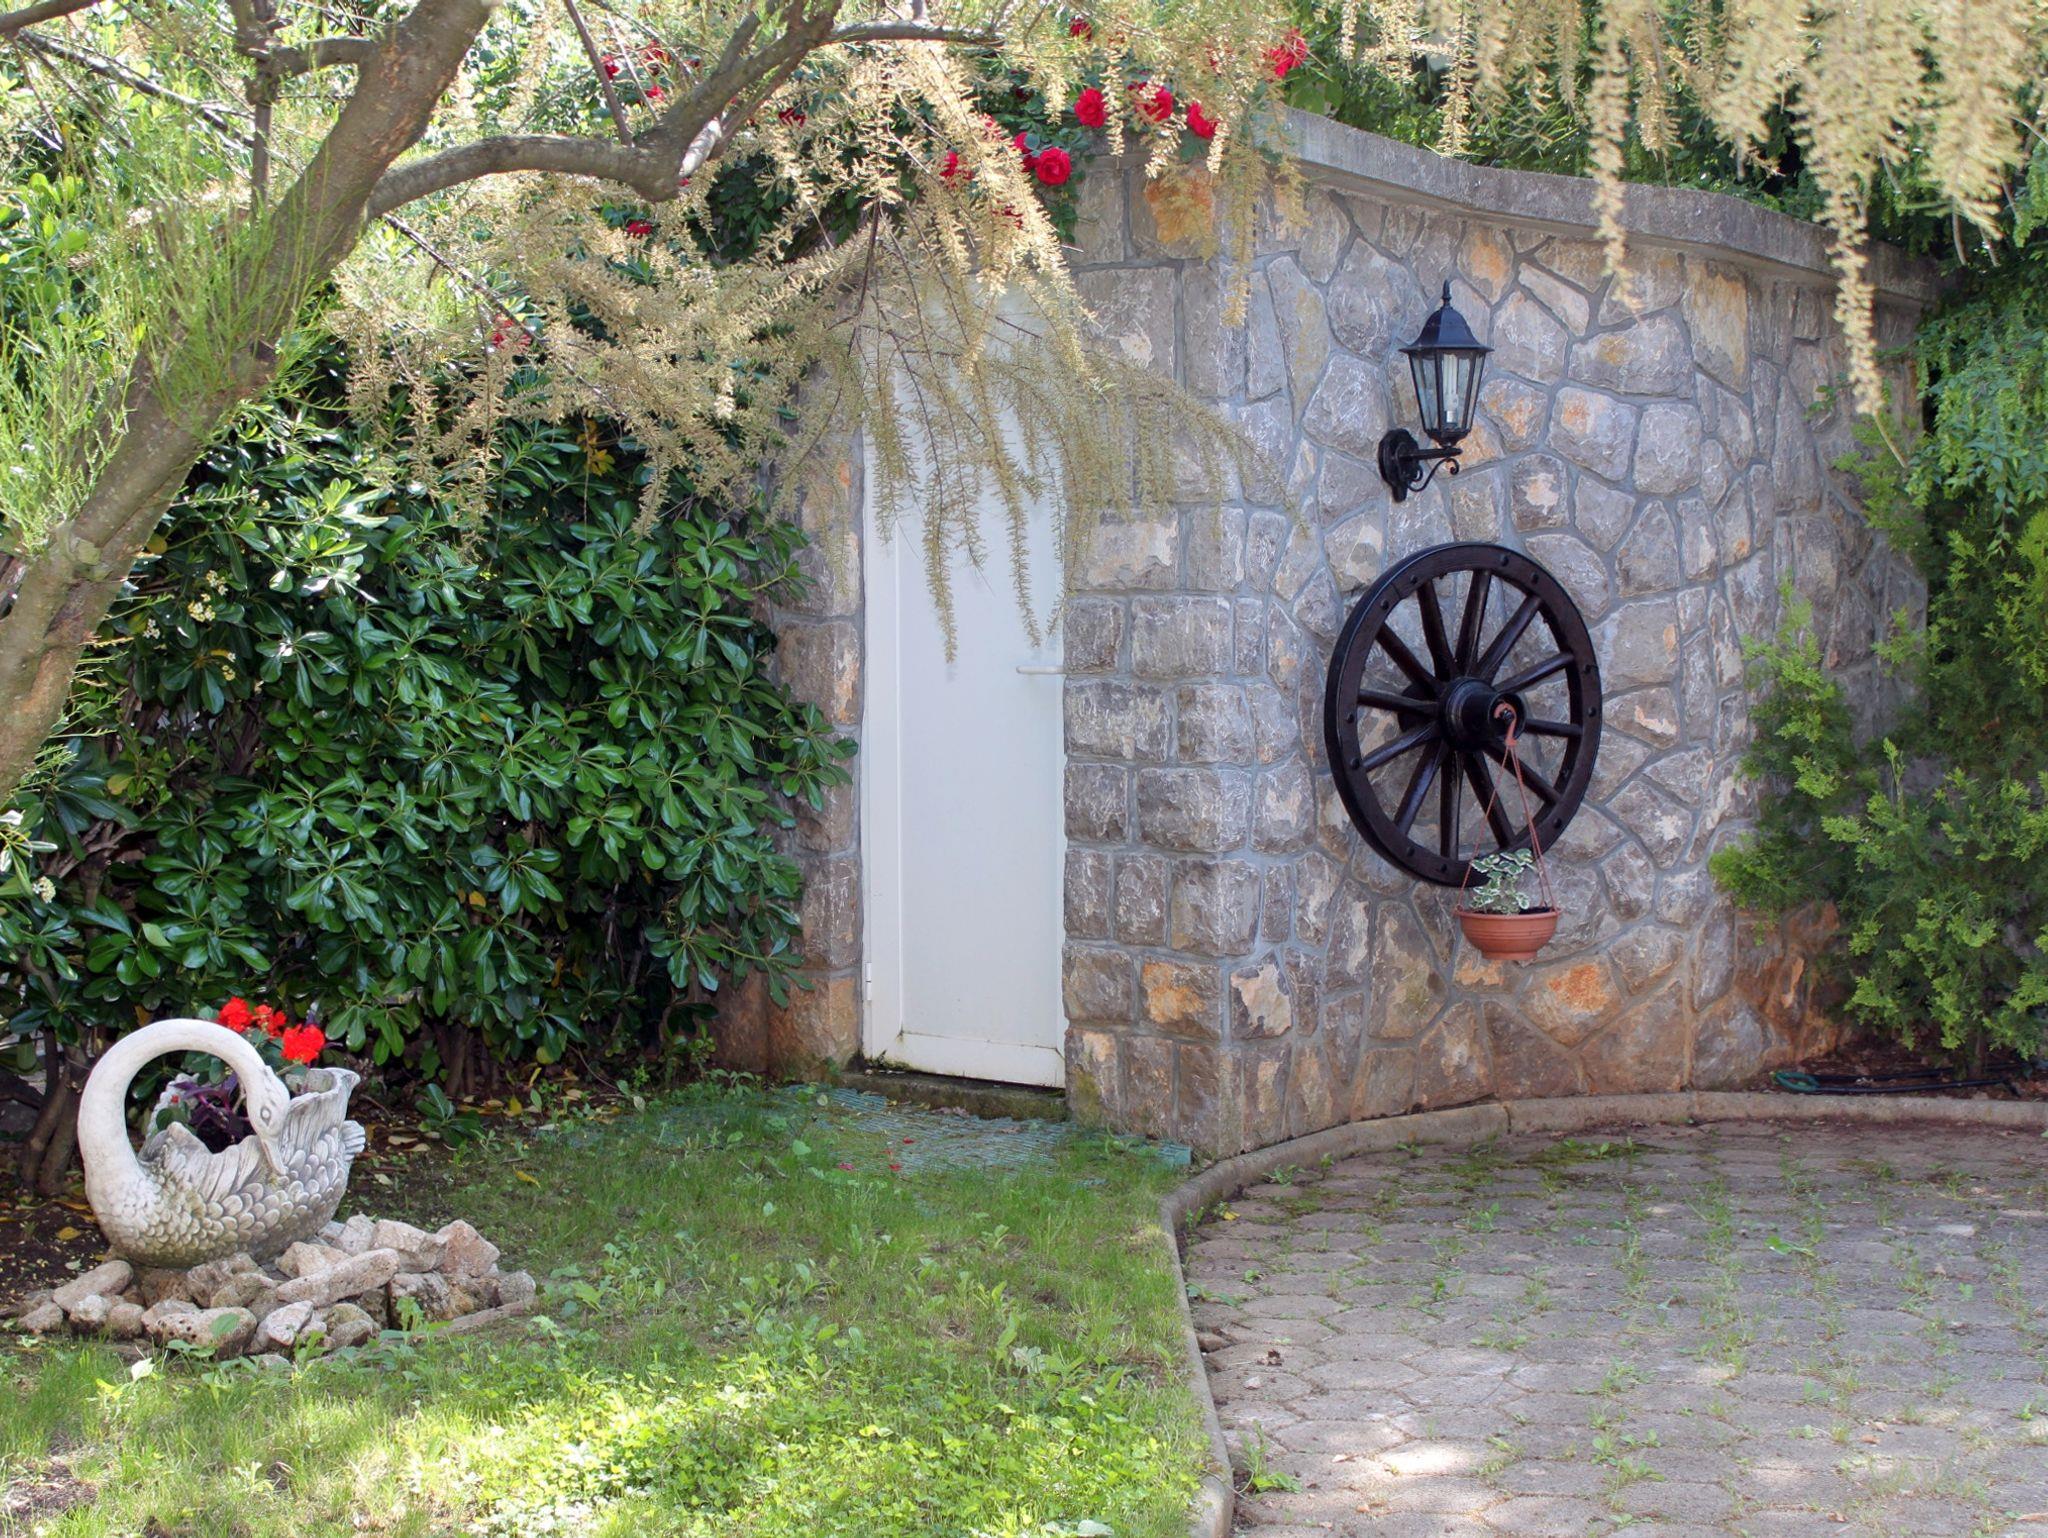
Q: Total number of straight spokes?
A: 12